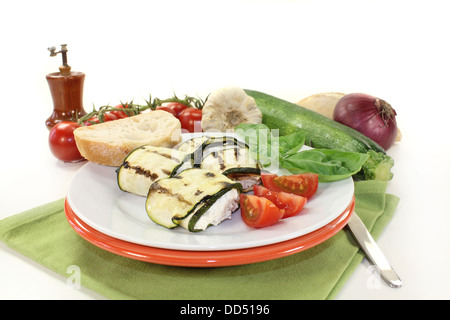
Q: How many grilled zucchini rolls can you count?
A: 4